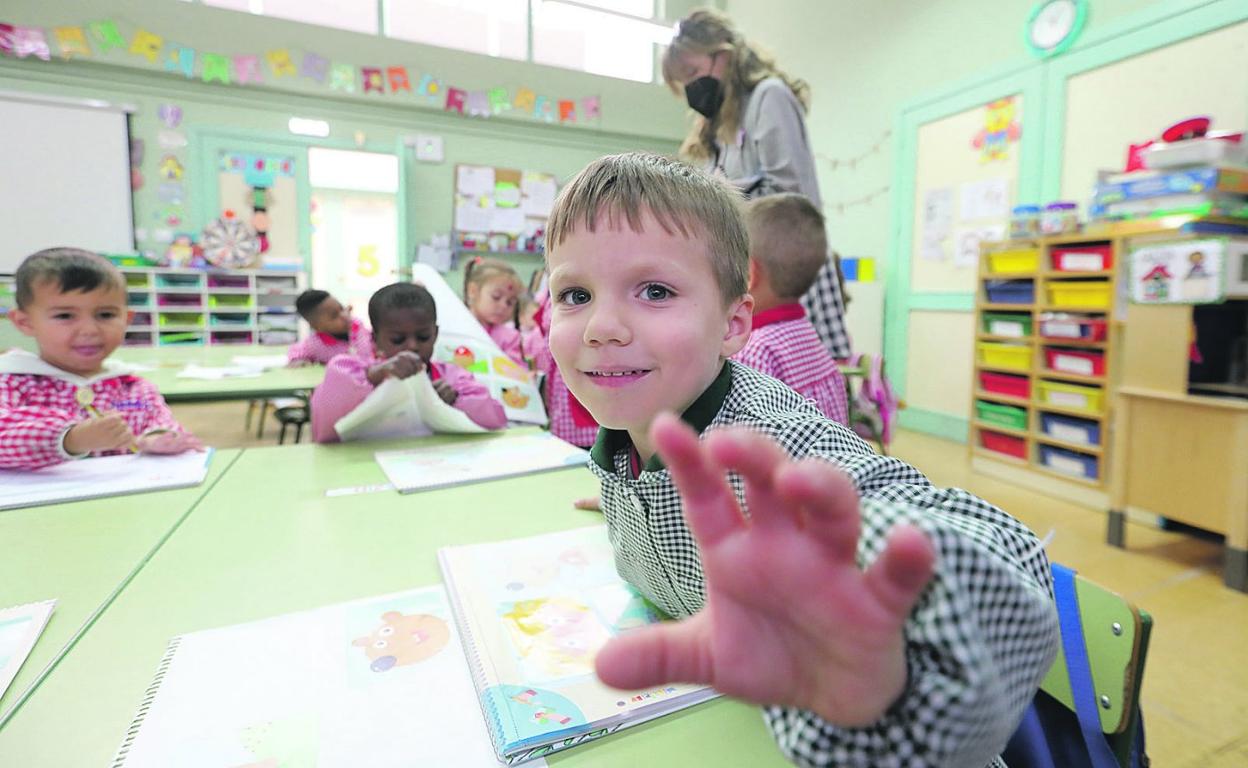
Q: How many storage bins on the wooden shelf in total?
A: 14